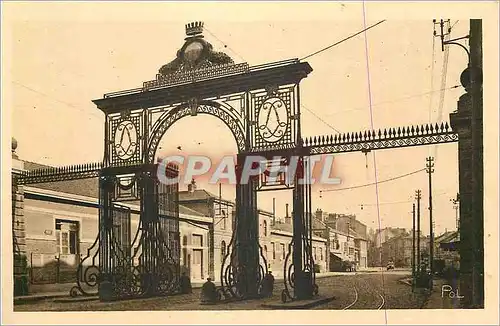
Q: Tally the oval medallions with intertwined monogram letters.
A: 2